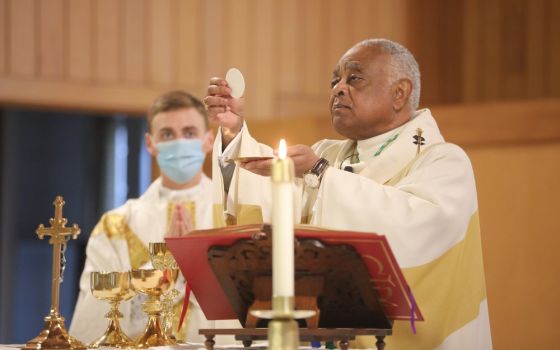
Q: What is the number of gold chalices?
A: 3